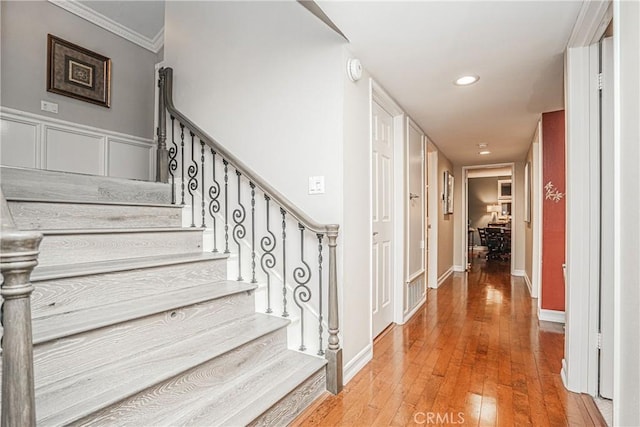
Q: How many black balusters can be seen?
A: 12